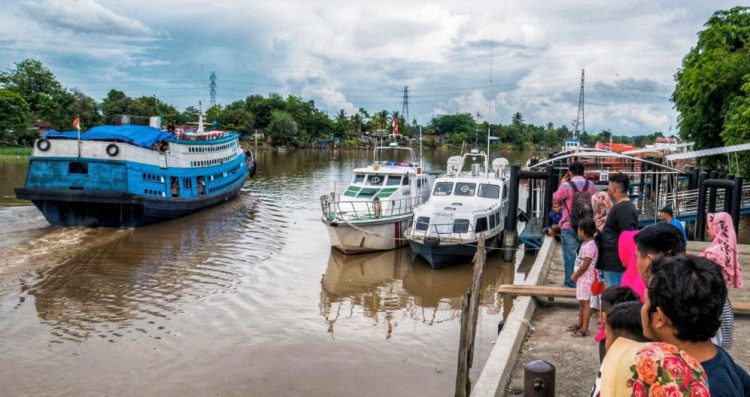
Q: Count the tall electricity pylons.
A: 3